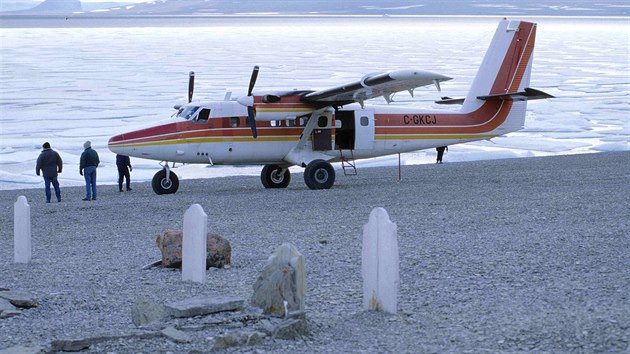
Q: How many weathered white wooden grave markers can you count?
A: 3